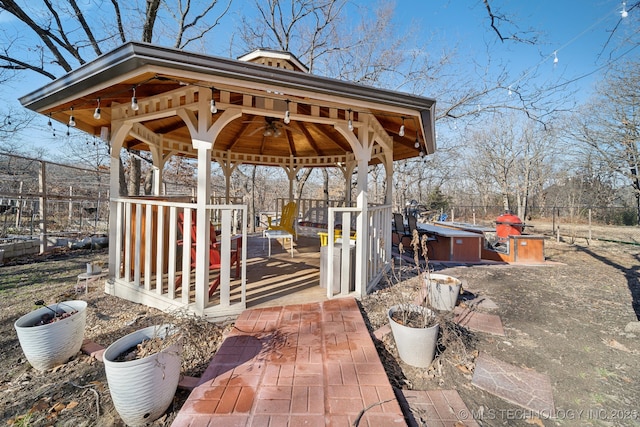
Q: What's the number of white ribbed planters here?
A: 2